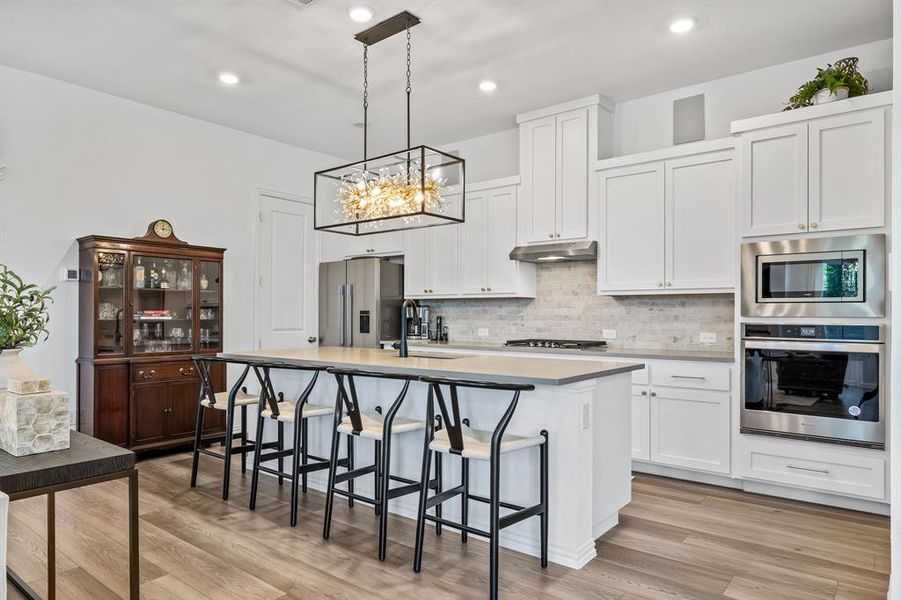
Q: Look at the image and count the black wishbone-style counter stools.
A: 4